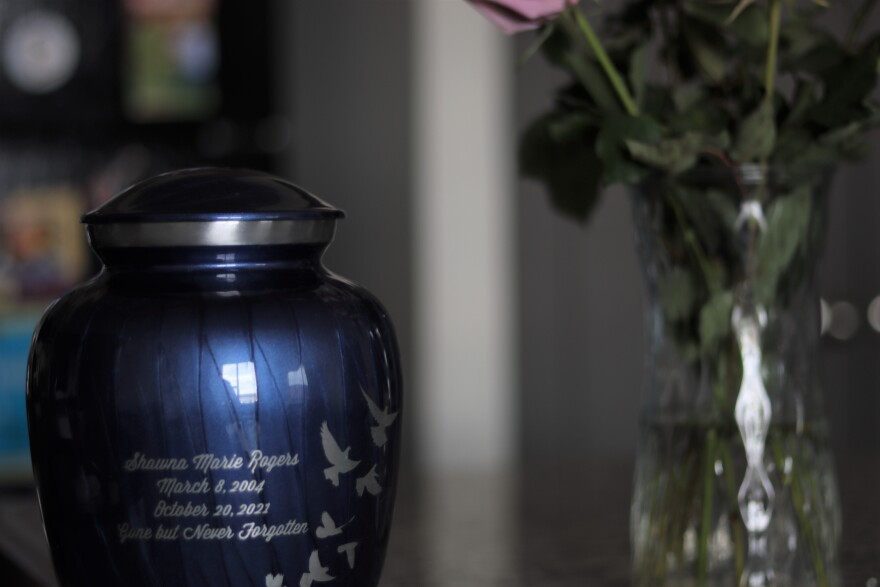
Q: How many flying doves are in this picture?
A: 7